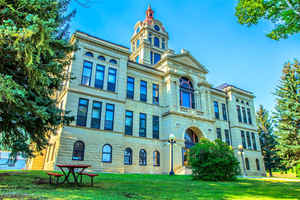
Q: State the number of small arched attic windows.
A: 6